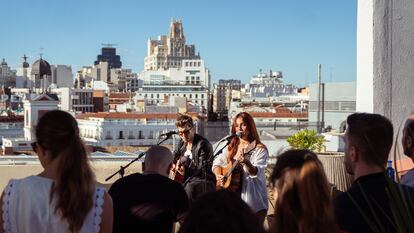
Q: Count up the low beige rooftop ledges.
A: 1